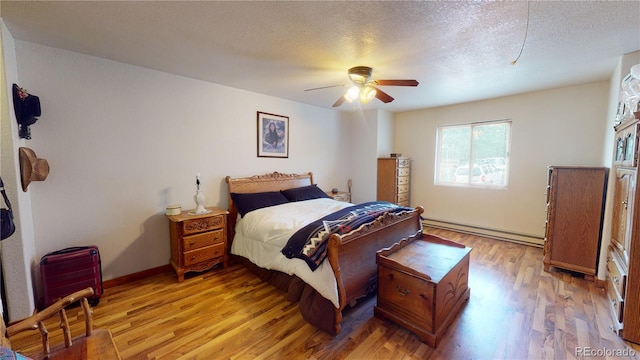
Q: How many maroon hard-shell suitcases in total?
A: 1